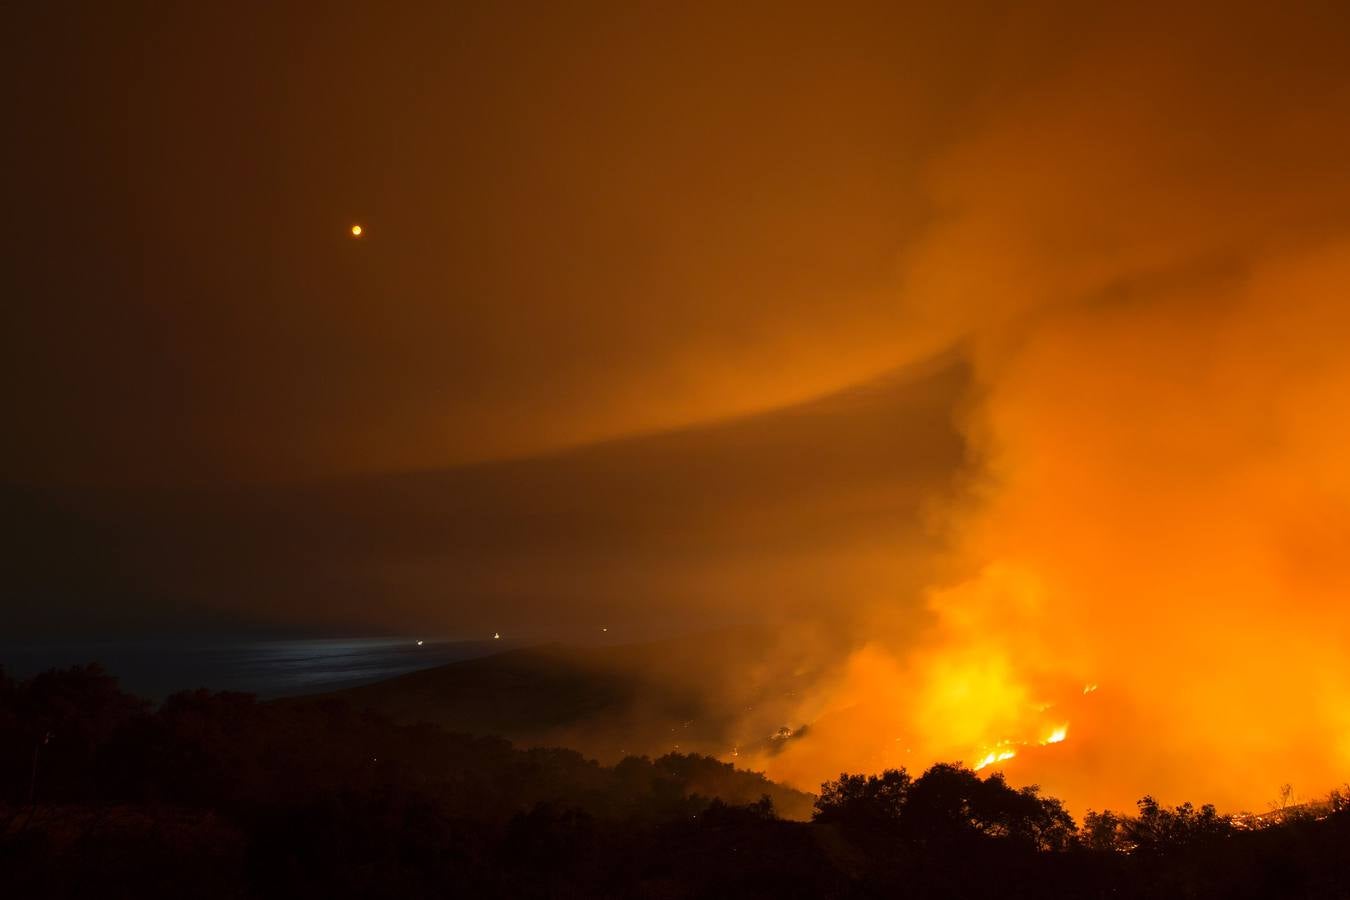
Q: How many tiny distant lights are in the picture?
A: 3